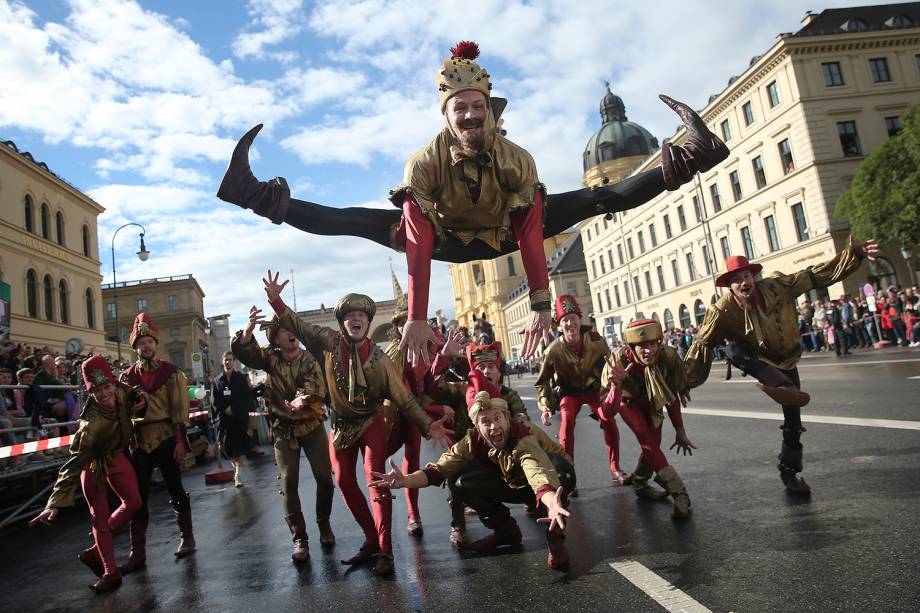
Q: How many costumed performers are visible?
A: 11